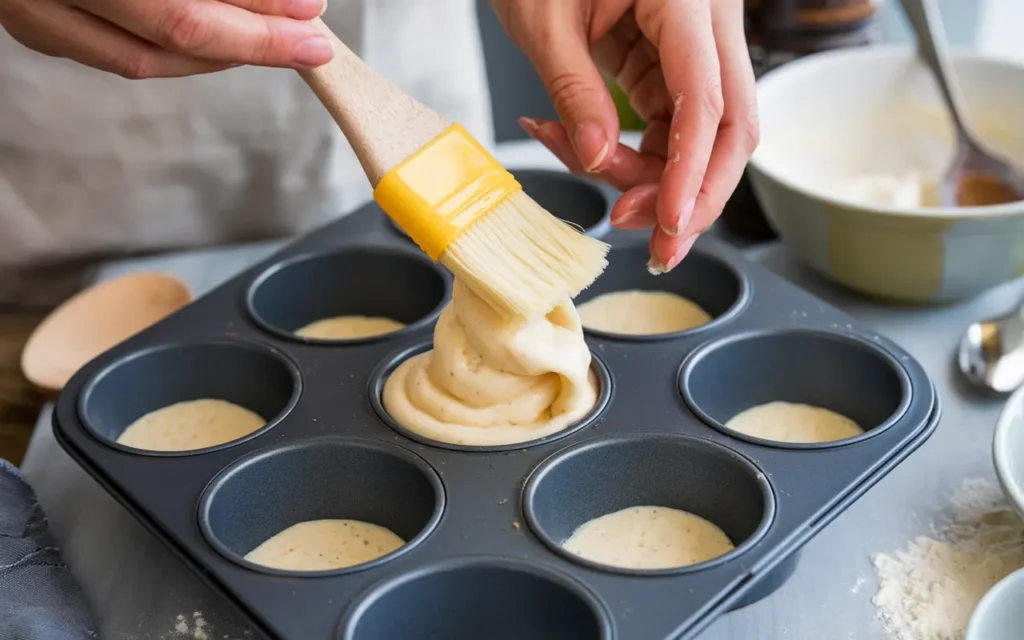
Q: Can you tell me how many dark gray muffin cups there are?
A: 9